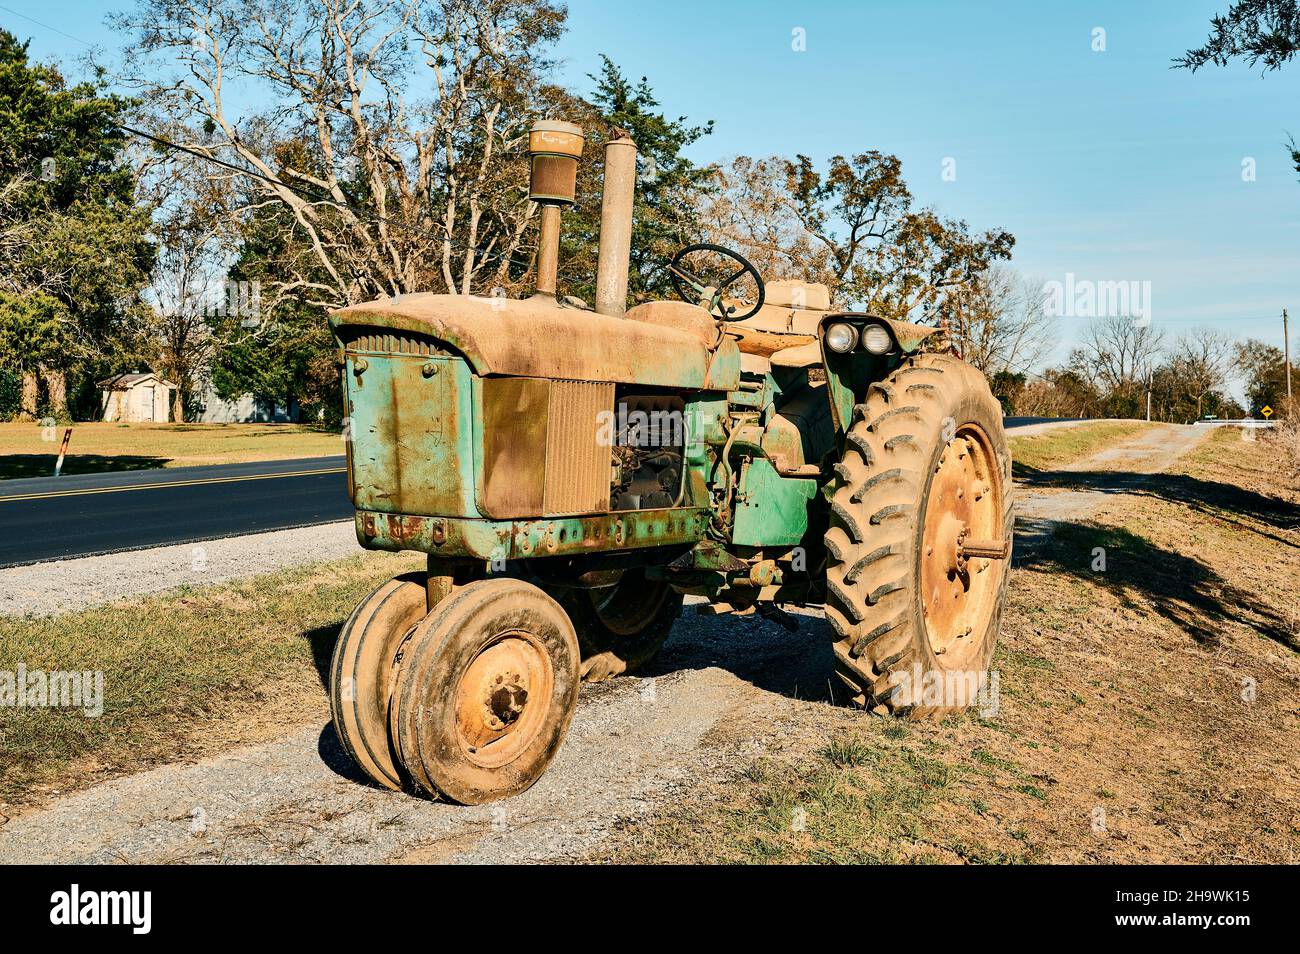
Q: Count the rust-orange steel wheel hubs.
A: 2